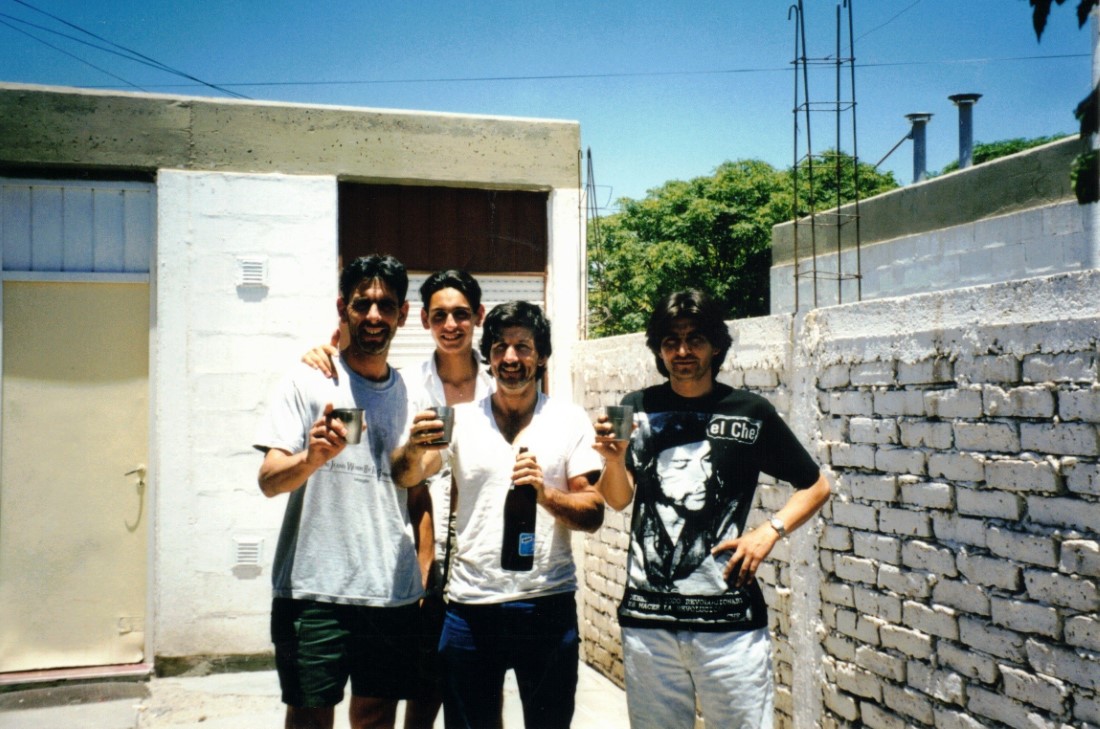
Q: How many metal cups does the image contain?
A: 3